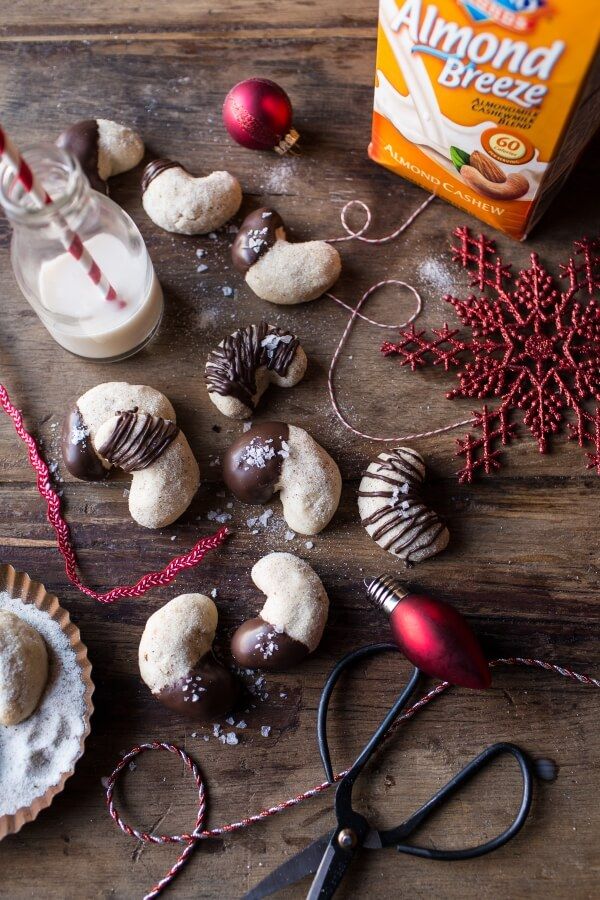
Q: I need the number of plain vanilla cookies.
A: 1